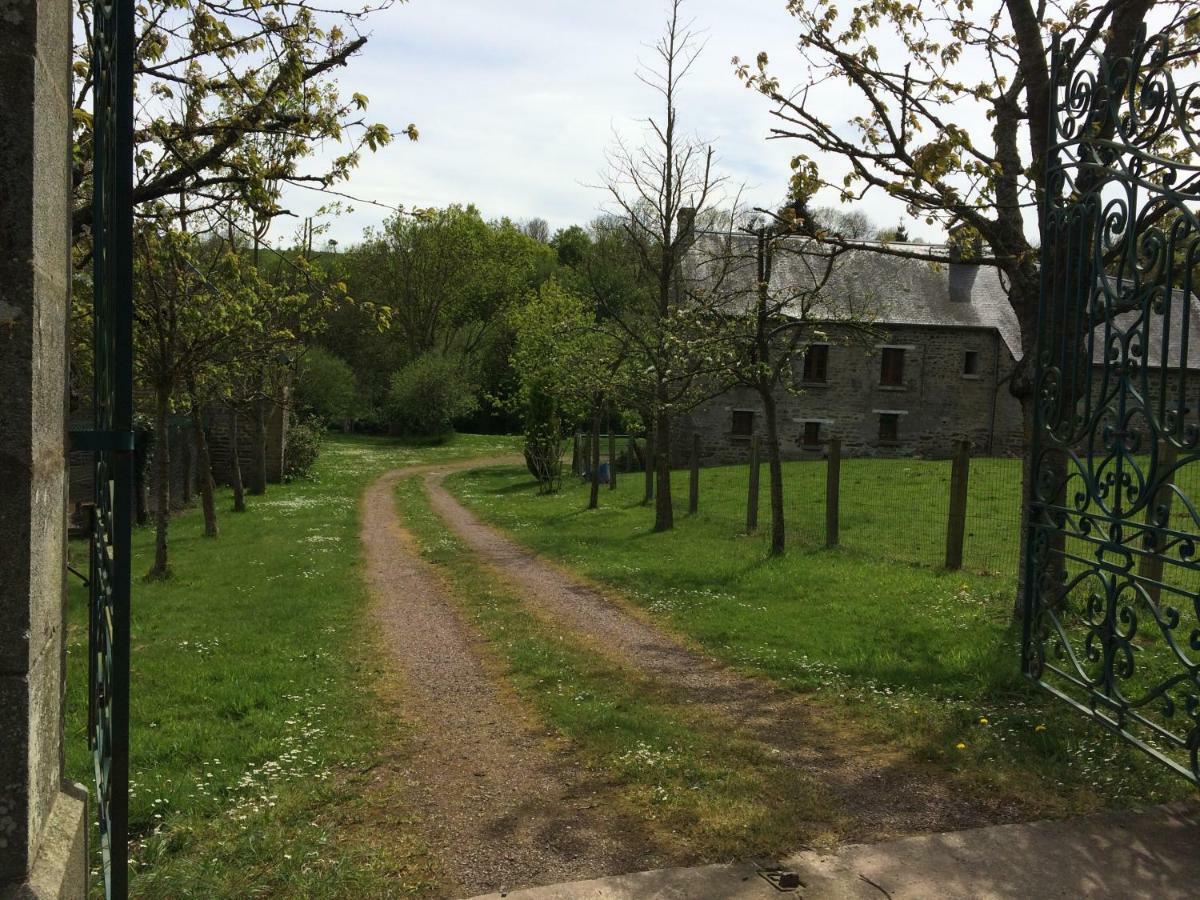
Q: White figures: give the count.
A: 0